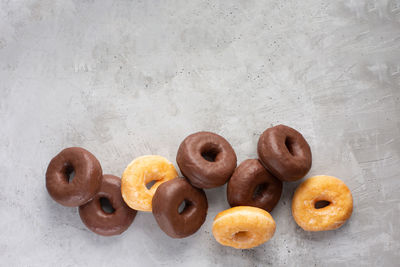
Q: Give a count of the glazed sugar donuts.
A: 3